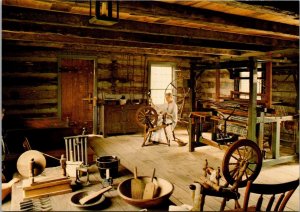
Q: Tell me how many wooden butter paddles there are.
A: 3